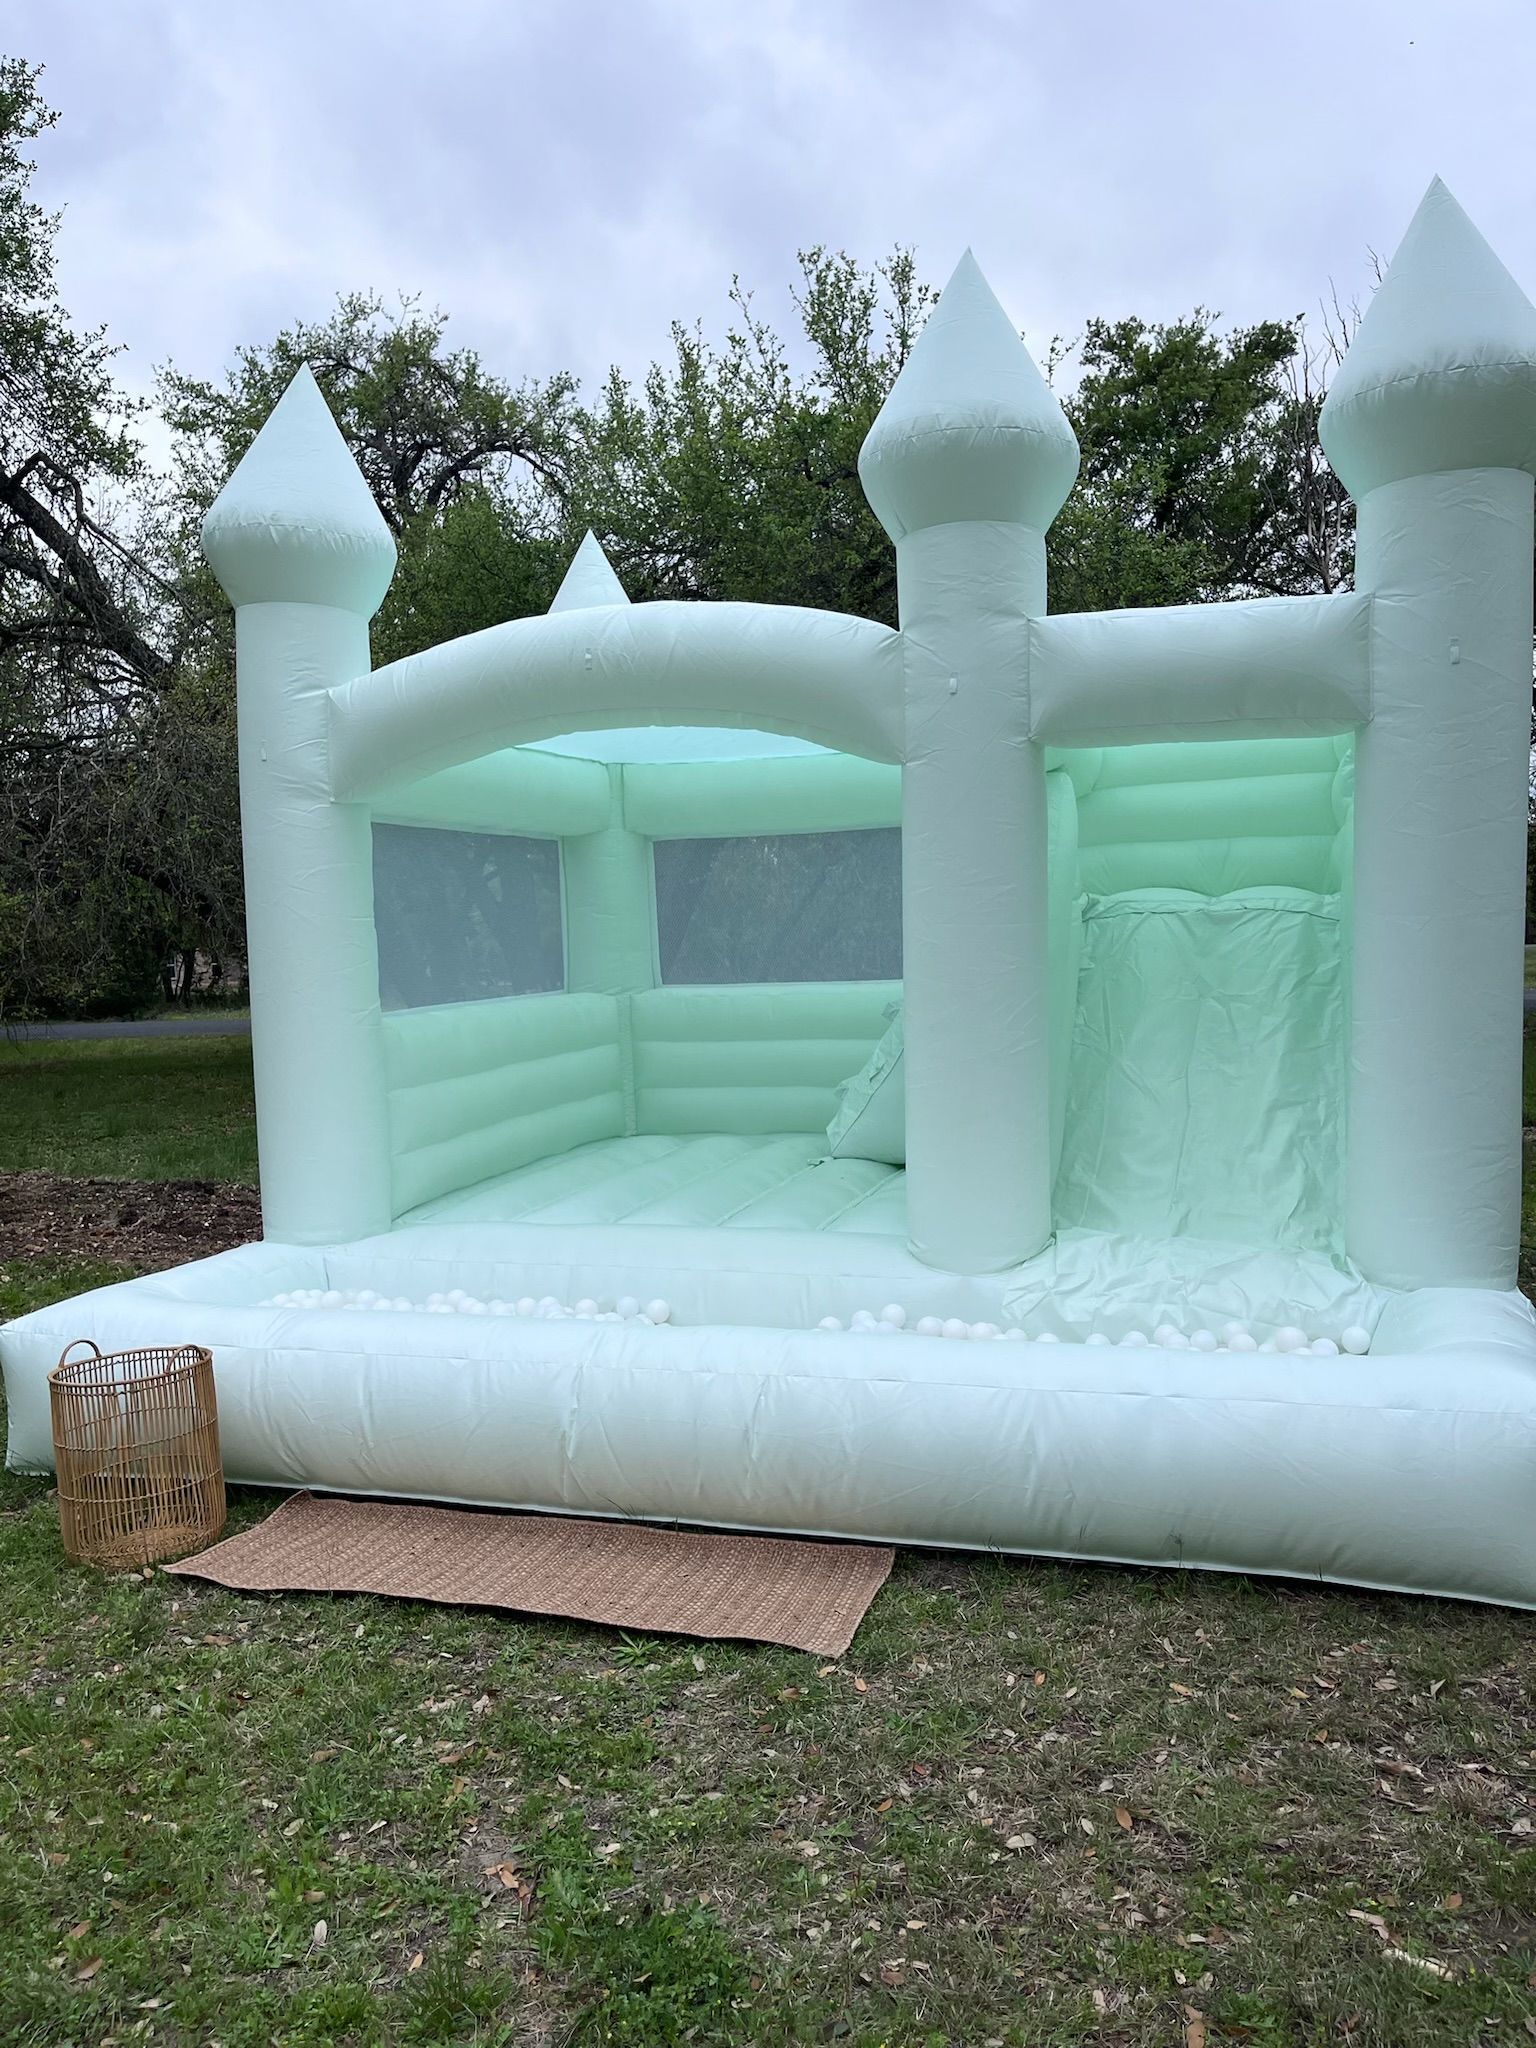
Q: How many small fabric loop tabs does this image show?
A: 4